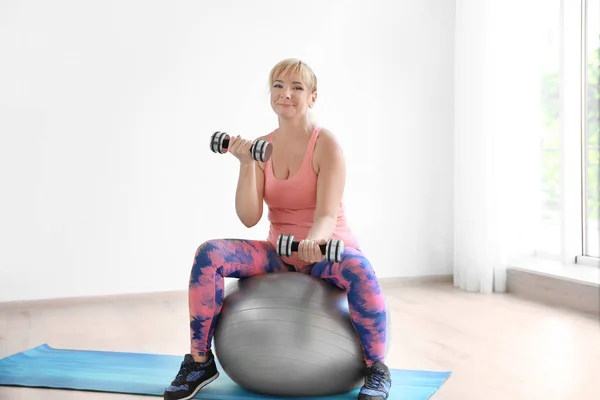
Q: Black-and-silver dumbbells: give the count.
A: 2